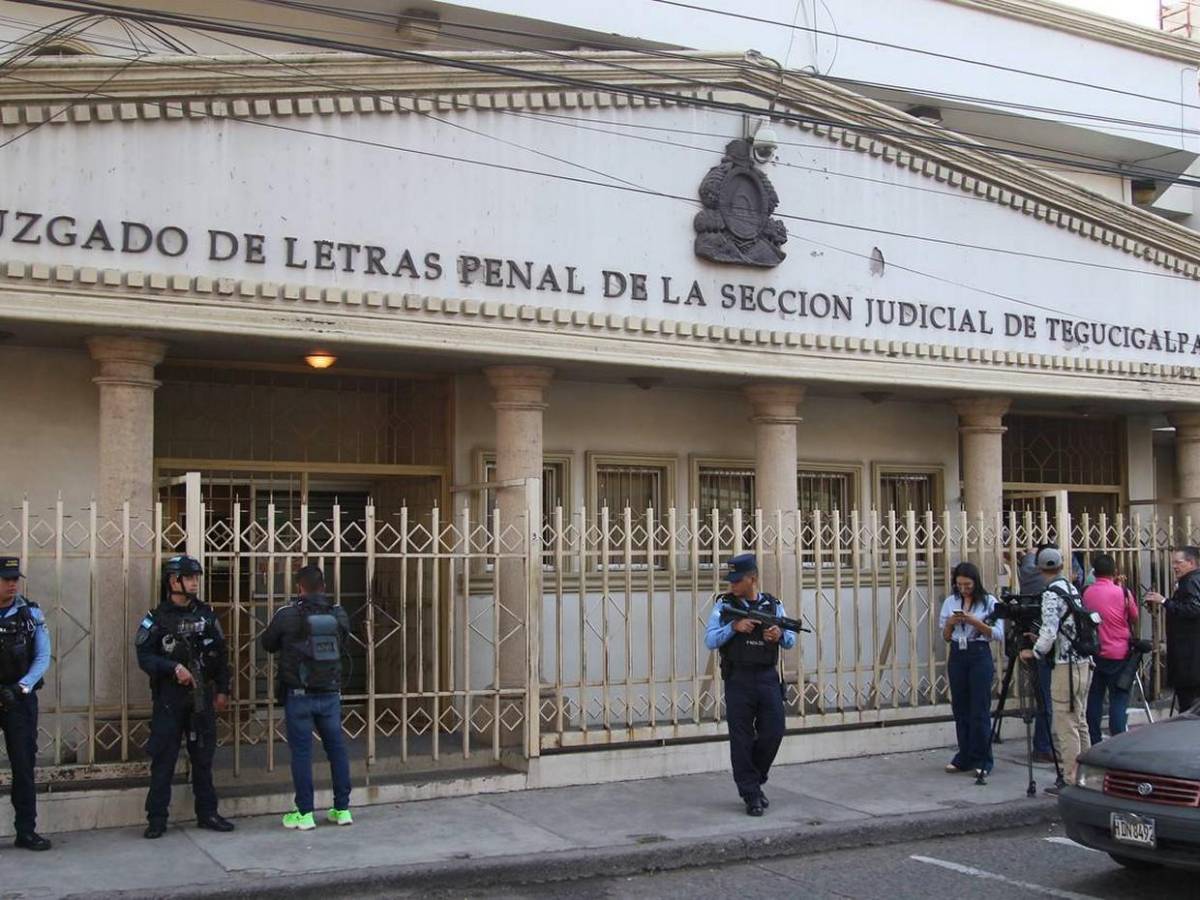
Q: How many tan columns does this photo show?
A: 5